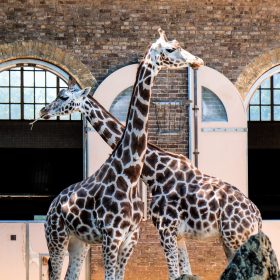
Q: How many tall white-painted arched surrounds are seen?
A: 2